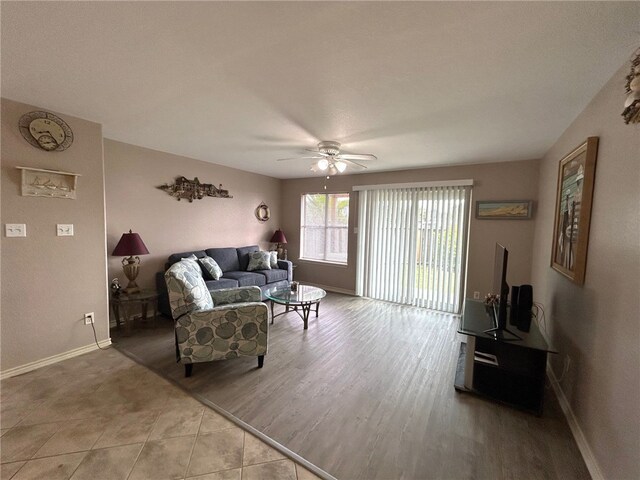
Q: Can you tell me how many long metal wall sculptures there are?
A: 1